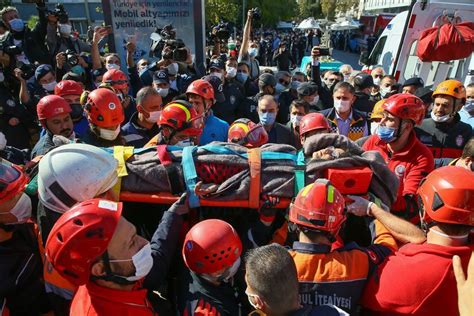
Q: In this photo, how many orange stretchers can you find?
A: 1